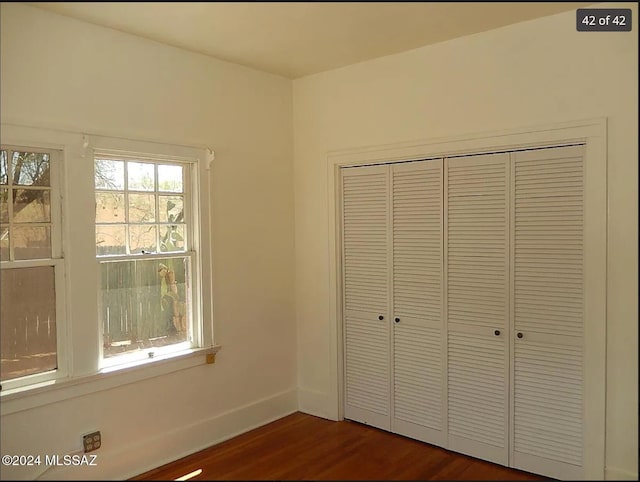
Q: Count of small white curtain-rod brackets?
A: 2